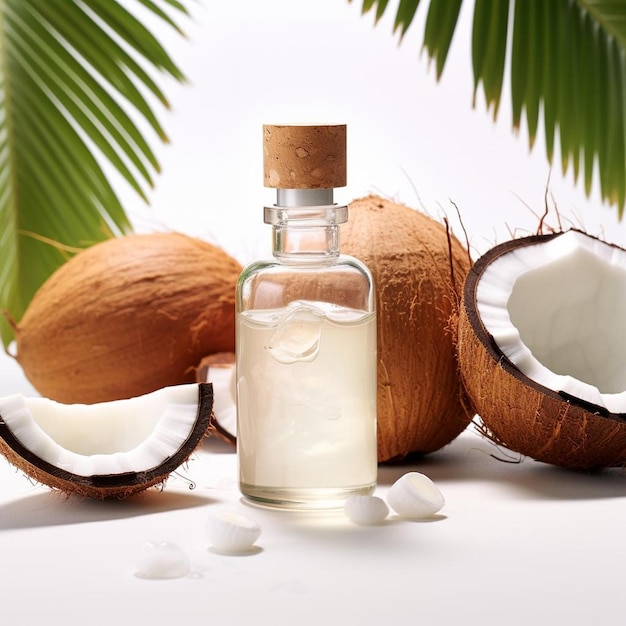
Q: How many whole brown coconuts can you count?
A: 2